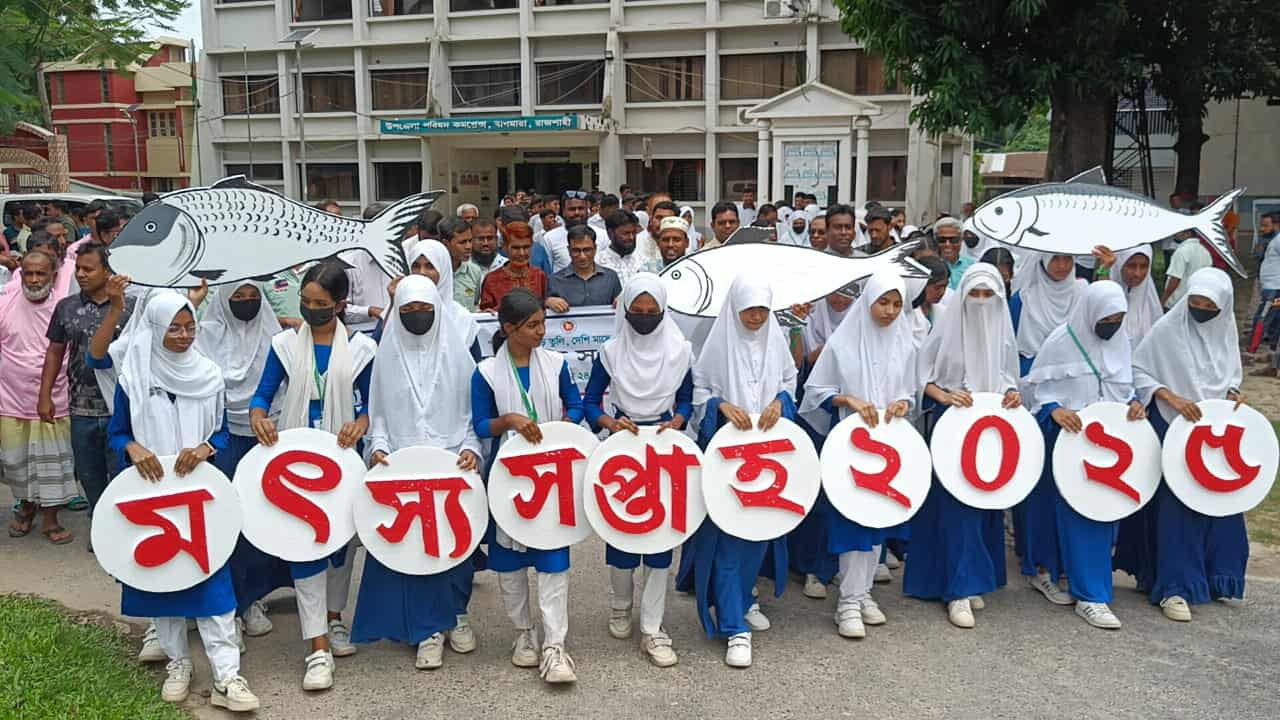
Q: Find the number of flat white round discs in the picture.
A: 10